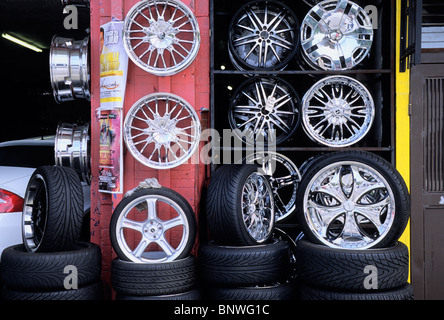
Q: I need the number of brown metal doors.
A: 1